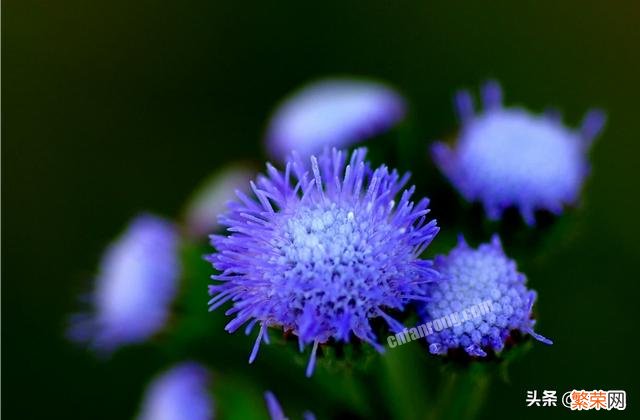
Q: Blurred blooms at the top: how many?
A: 2